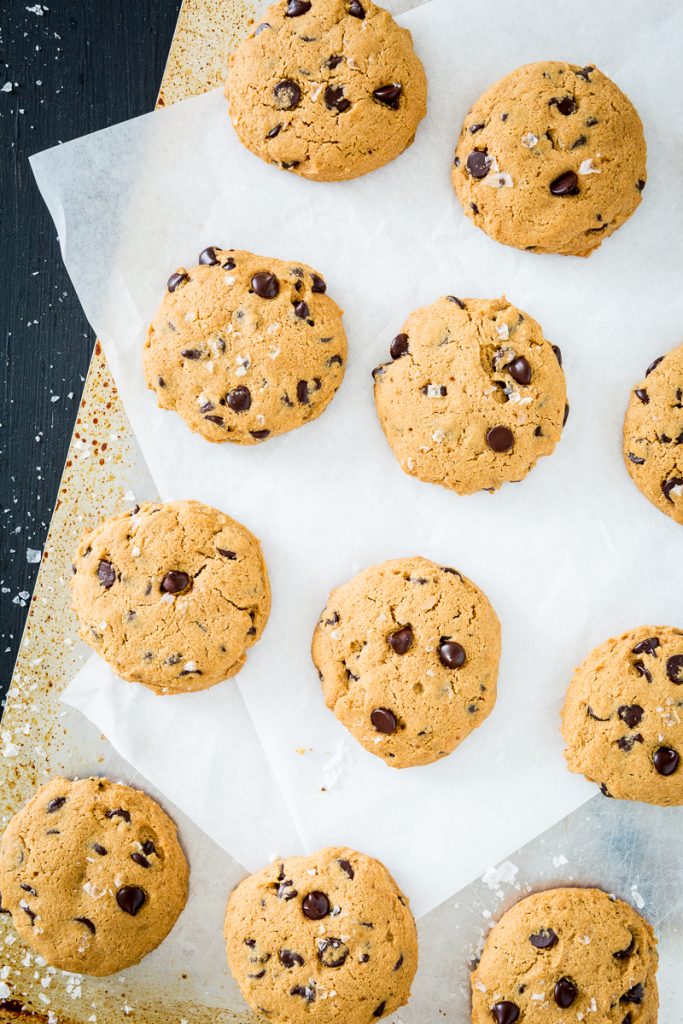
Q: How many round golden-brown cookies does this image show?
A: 11